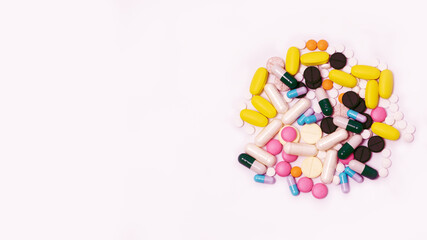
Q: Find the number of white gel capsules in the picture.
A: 7